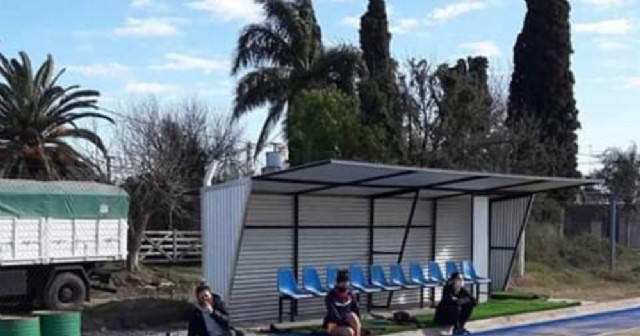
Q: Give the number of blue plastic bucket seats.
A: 10